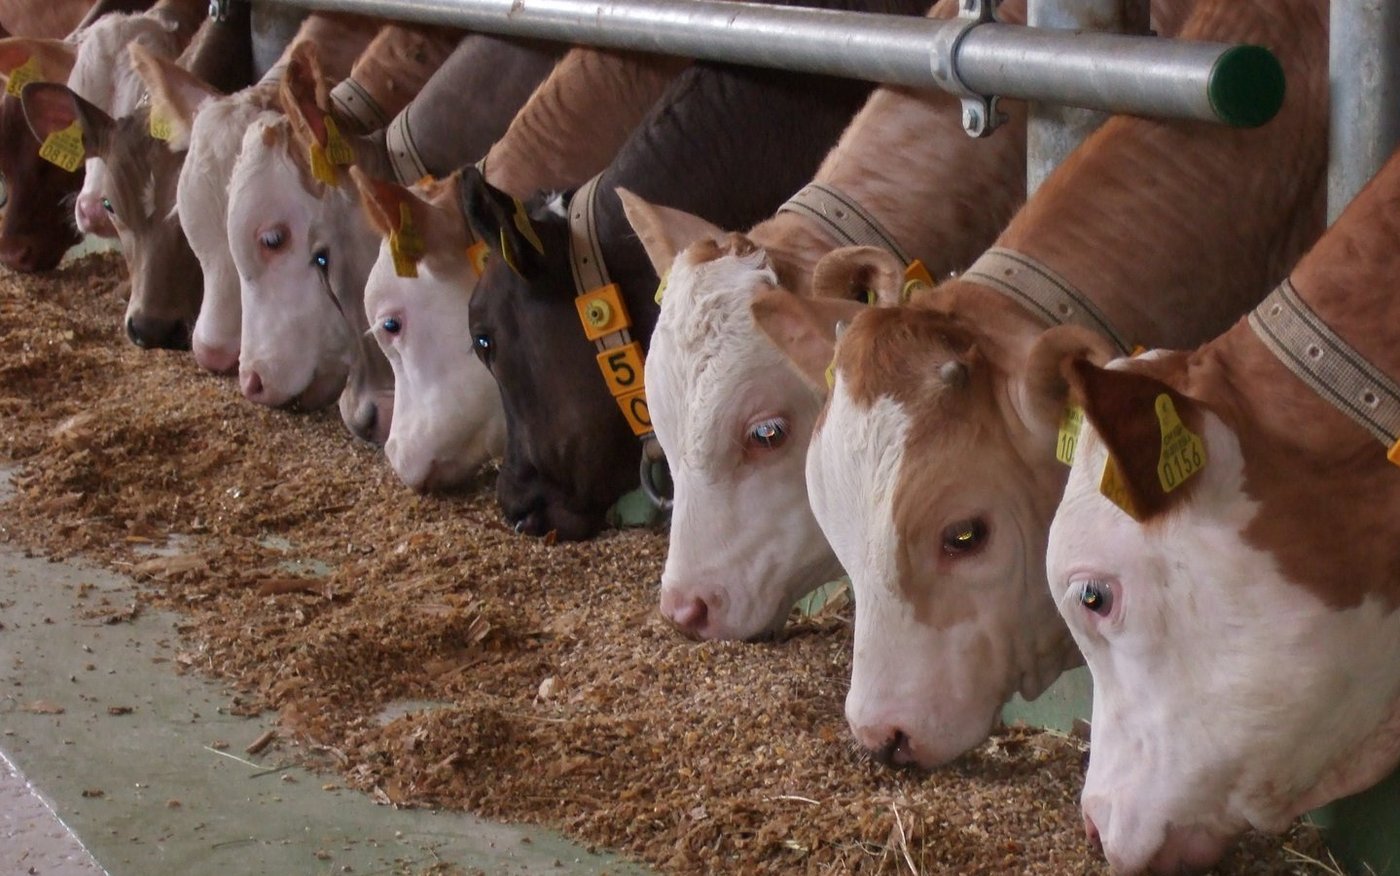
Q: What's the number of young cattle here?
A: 11